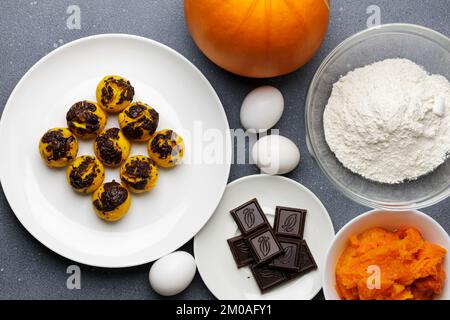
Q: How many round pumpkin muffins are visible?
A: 9